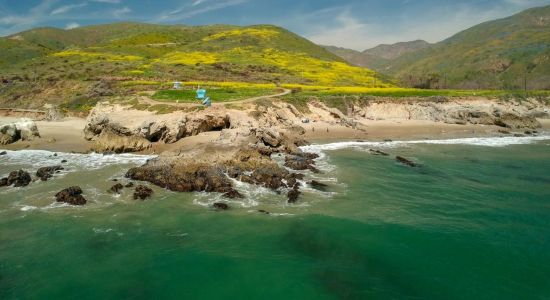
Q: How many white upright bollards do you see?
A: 1